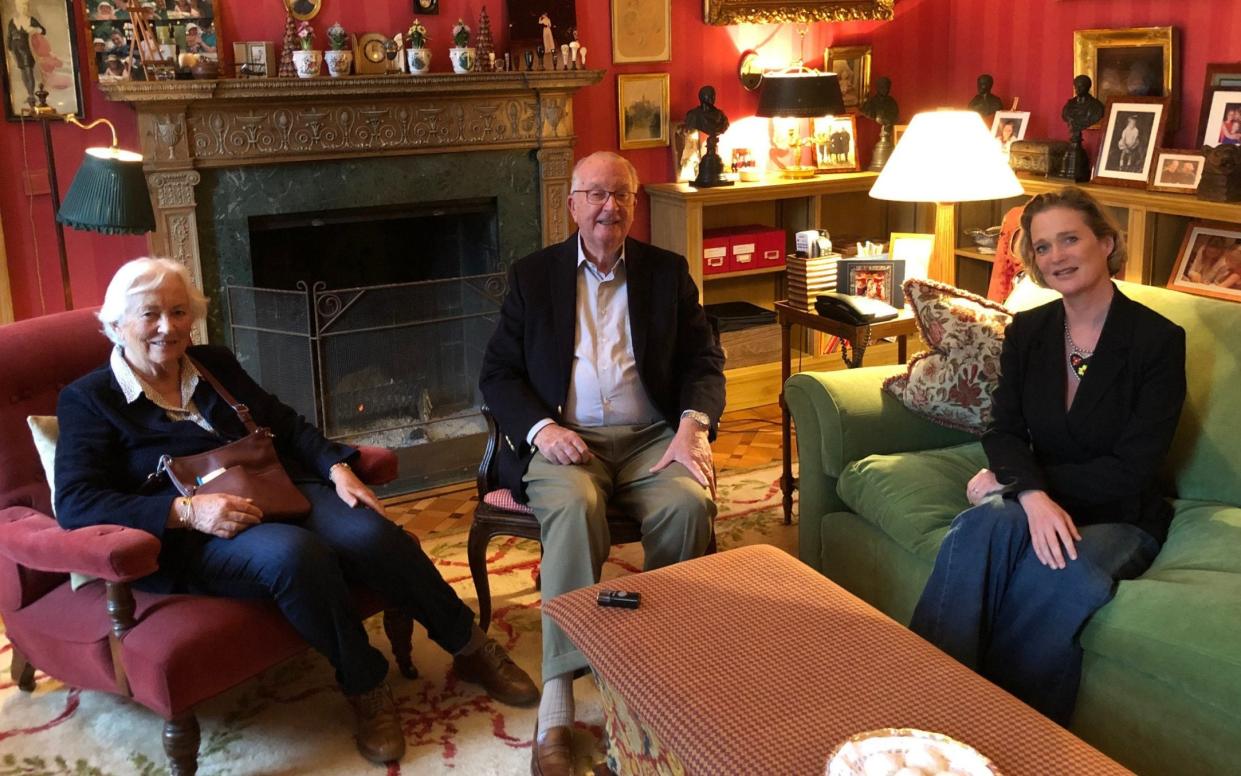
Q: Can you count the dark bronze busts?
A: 4